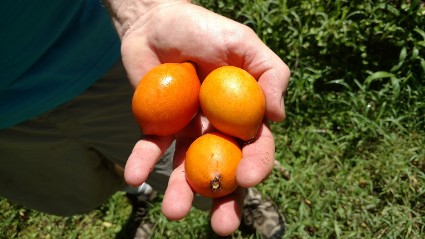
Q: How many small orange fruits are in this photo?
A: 3